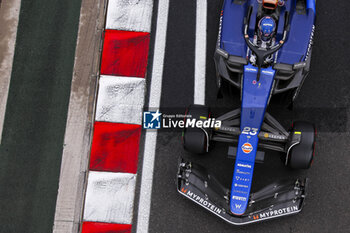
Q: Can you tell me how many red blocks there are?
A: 3